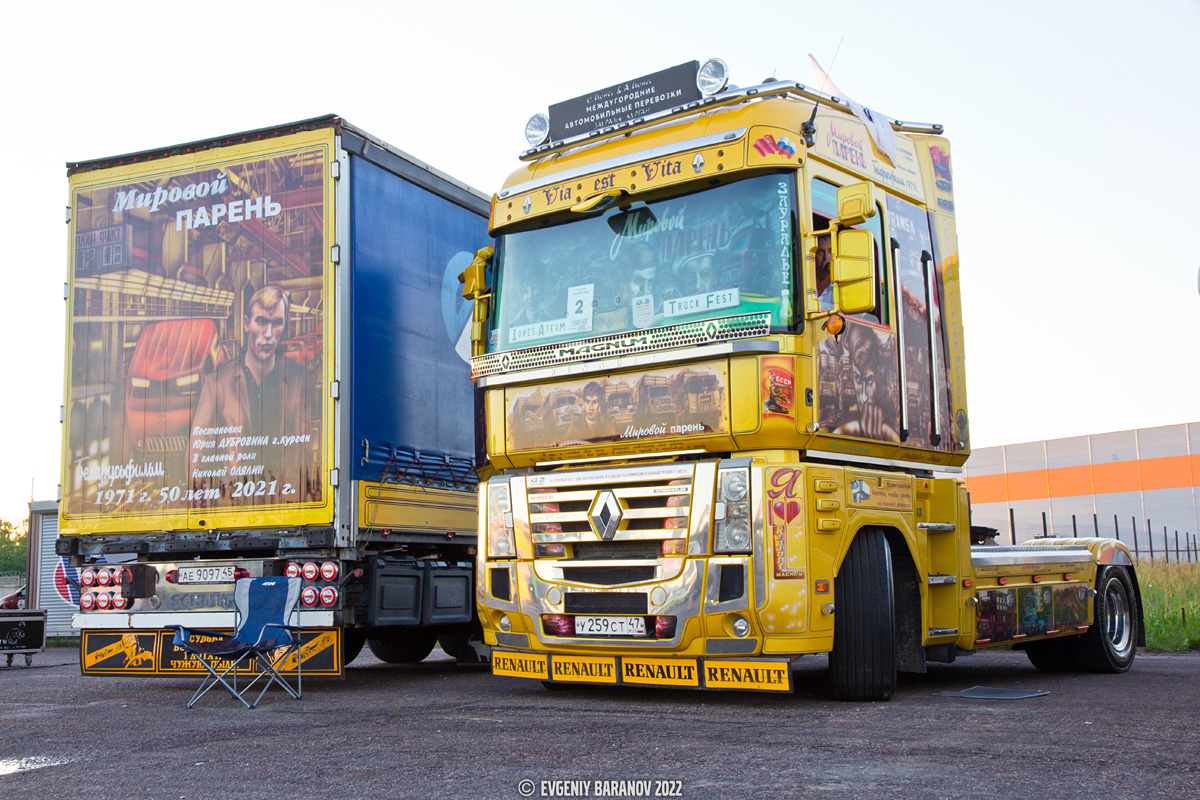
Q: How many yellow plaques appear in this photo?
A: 4